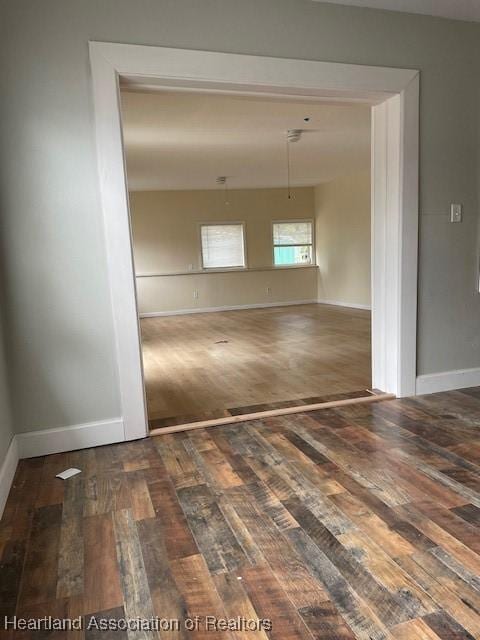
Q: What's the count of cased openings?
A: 1